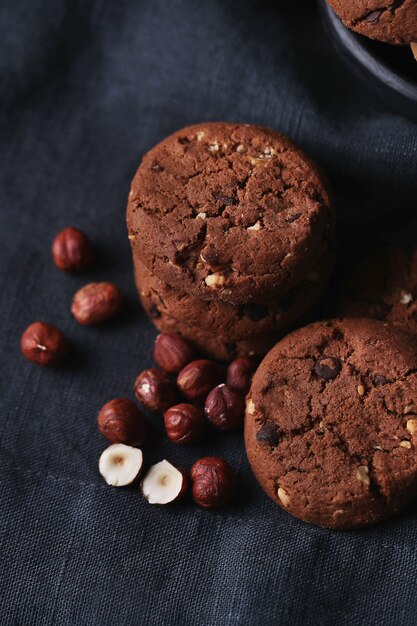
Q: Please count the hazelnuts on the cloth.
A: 13